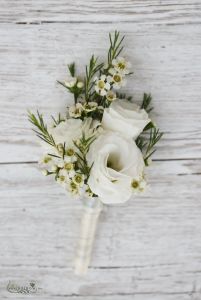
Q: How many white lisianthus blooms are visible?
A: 3